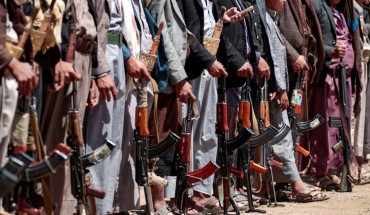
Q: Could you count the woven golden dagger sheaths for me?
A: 4